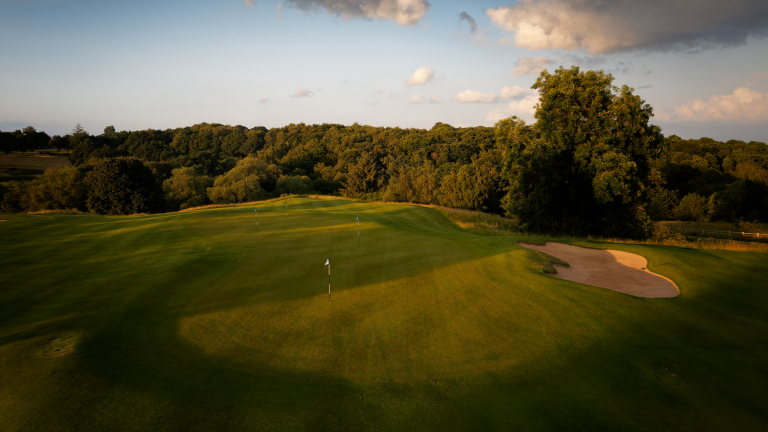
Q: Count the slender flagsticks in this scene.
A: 4